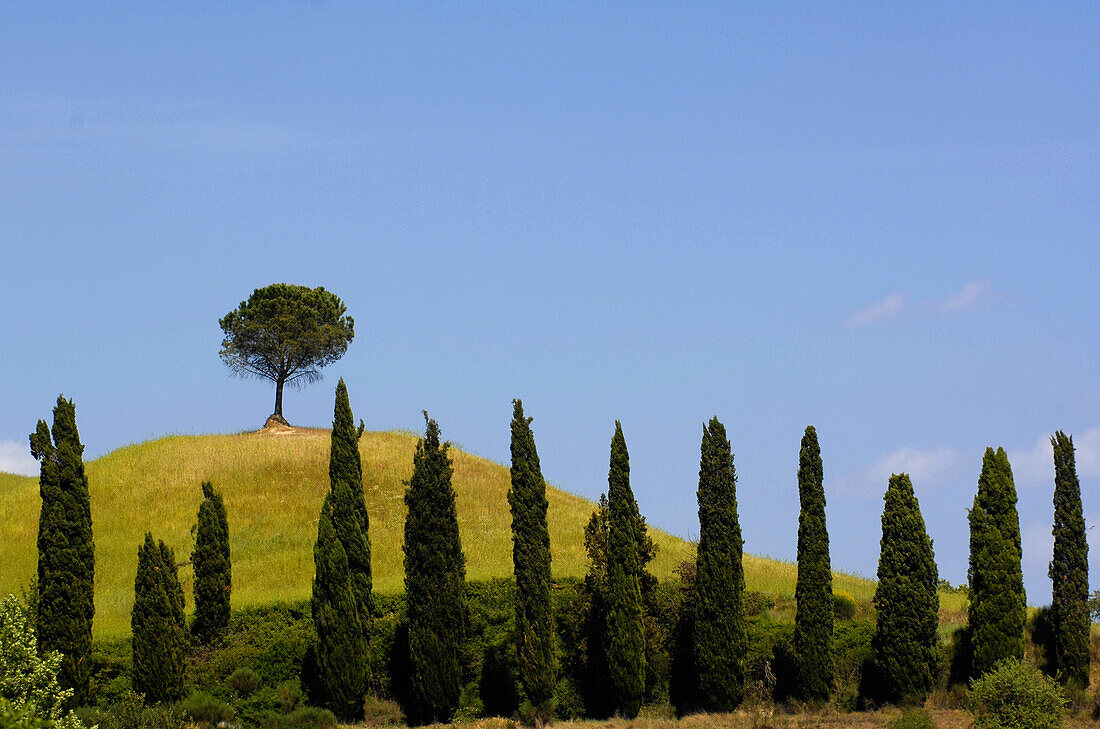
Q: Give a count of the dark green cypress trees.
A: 12